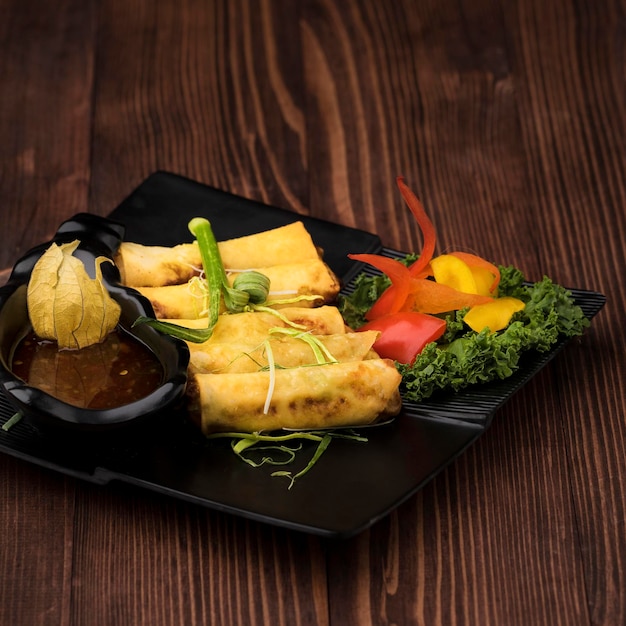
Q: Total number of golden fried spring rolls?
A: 5